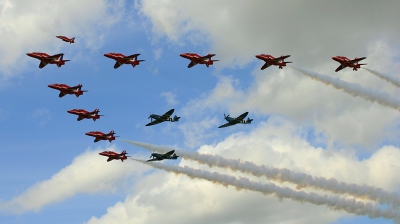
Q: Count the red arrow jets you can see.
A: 10